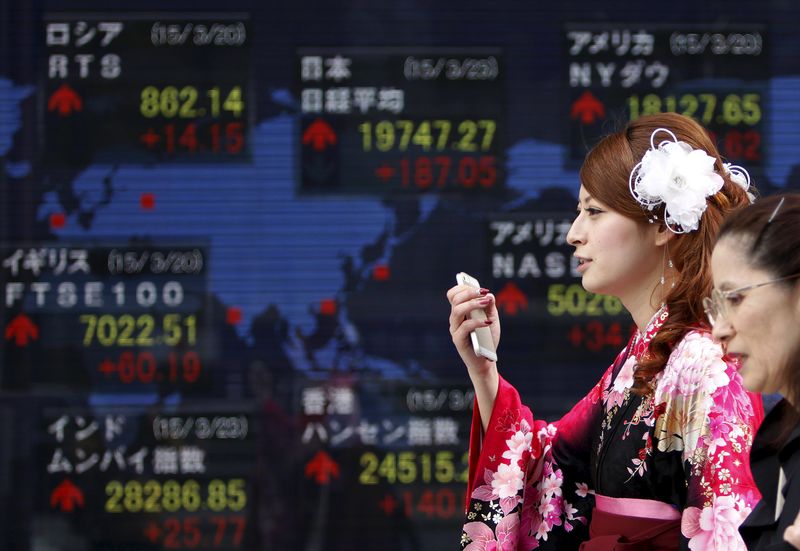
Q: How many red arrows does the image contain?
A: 7